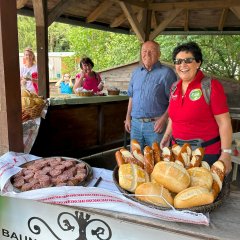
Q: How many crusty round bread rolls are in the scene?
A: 5